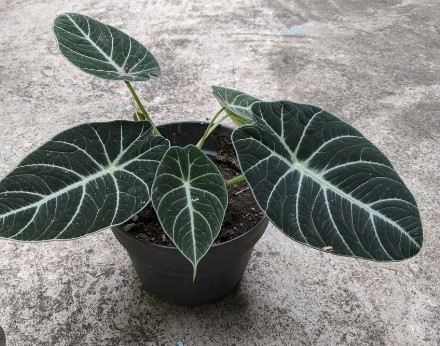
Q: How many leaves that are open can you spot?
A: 5